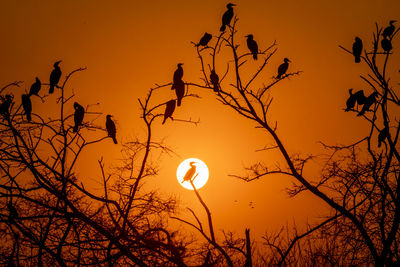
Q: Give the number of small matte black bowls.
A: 0